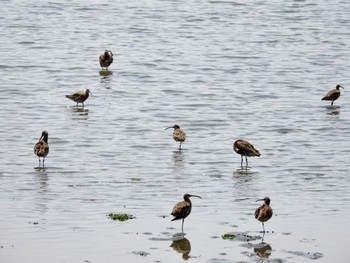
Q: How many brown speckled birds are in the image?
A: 8